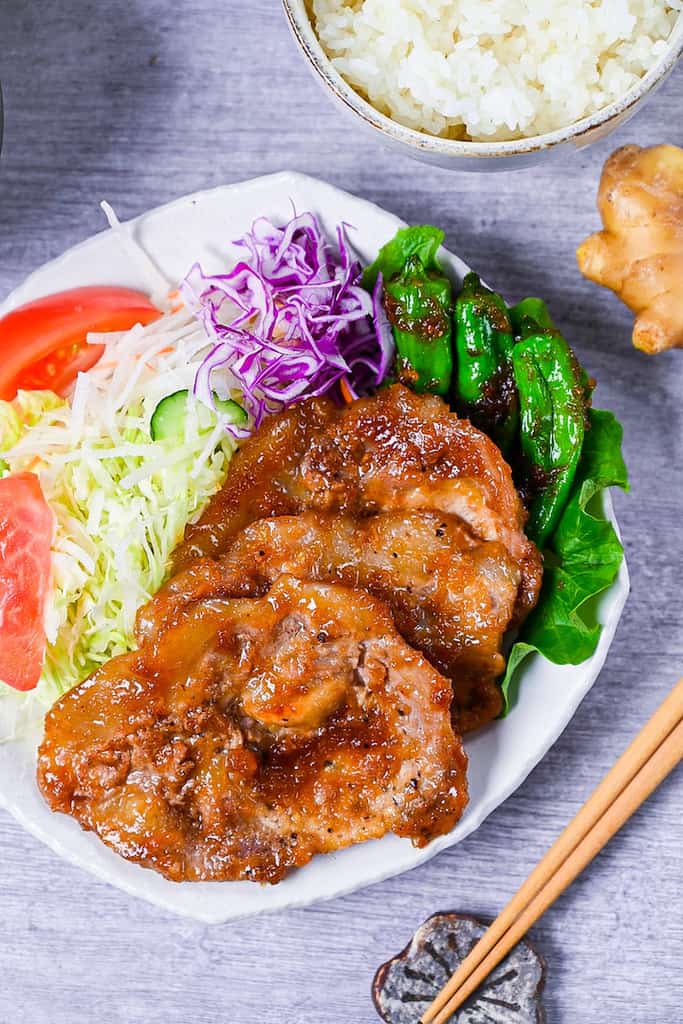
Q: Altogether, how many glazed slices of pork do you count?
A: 3